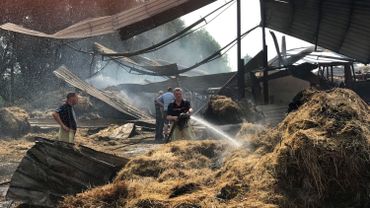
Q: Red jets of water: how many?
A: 0